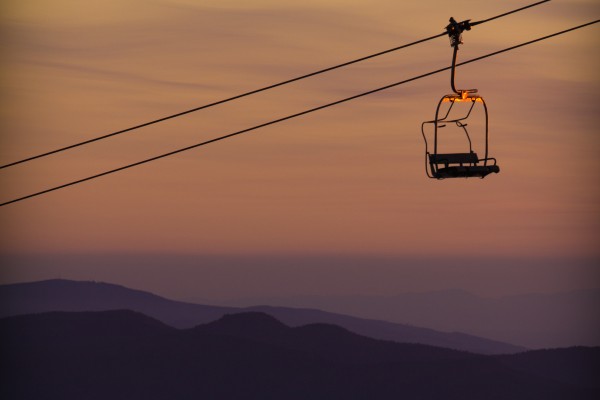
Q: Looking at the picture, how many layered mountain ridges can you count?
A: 3